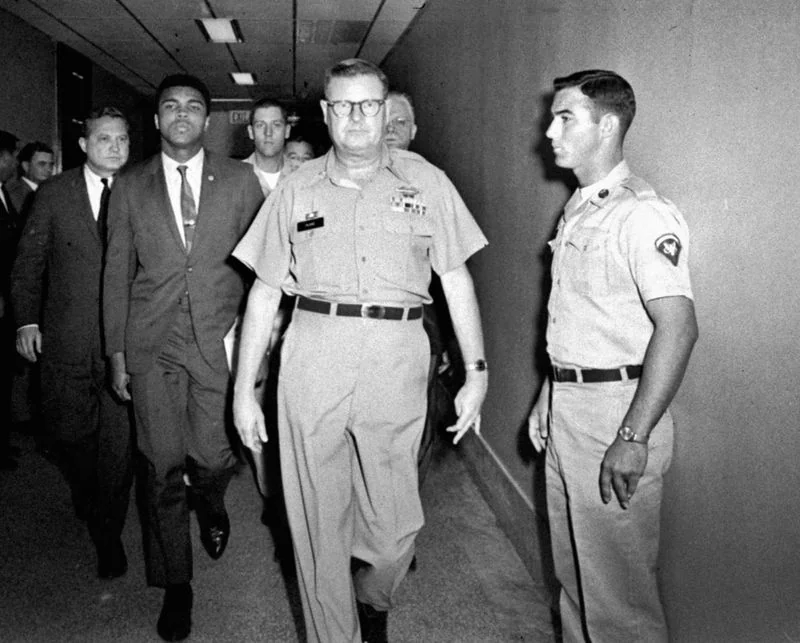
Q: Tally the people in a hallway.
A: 9